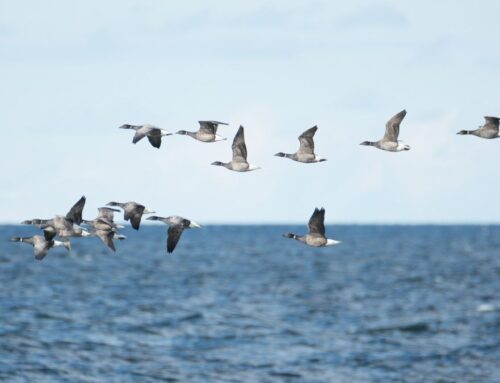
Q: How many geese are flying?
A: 14